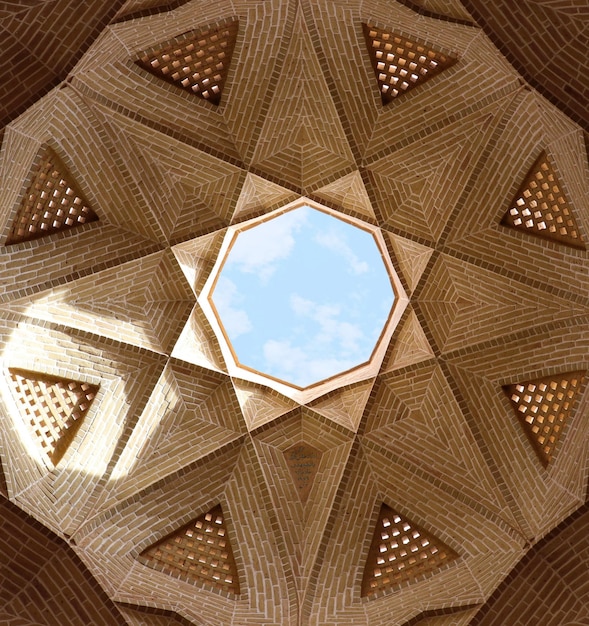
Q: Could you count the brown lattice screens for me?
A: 8